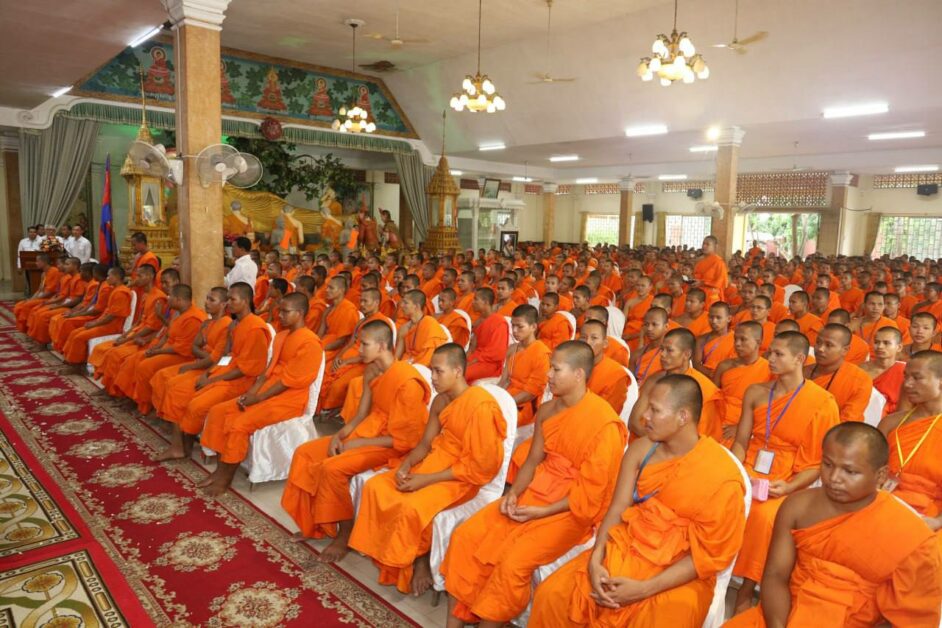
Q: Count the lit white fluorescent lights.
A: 13